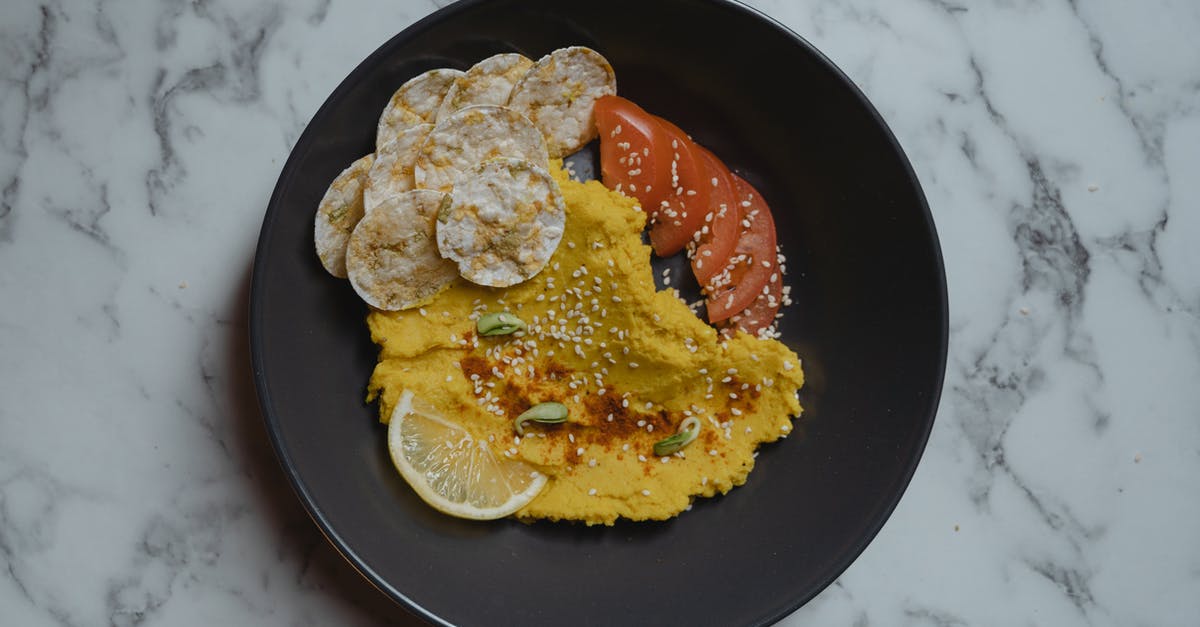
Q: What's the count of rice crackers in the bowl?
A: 8